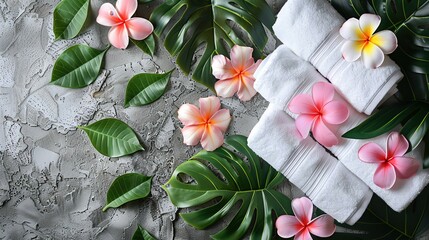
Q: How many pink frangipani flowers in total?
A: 6